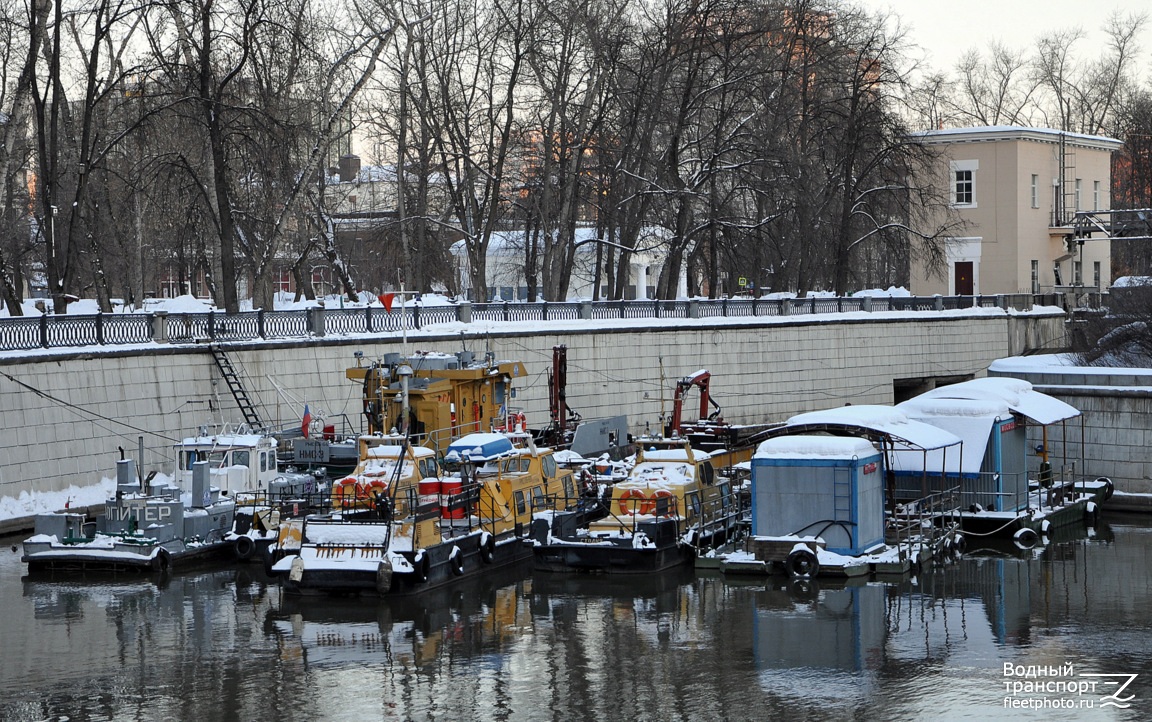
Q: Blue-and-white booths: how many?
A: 2